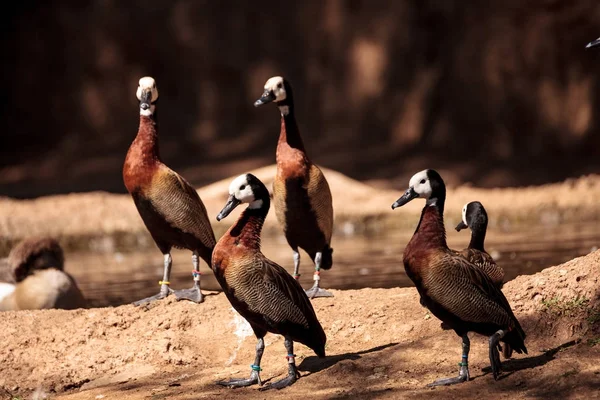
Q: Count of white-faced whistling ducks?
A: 5